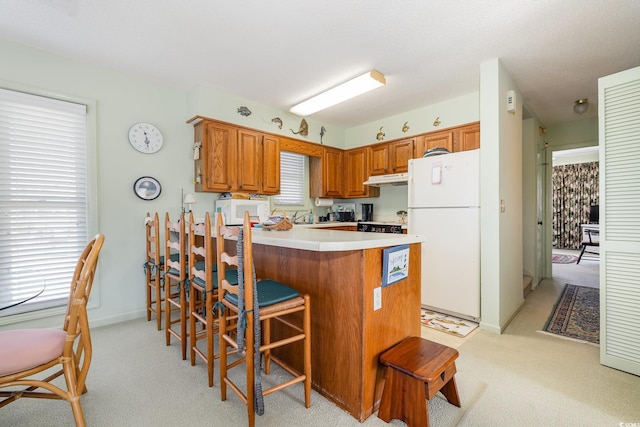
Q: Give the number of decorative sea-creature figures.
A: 7